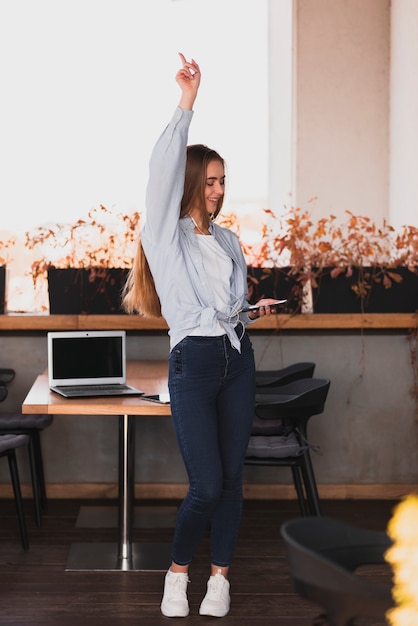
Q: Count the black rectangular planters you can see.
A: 4